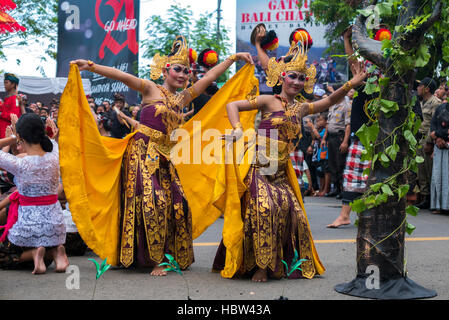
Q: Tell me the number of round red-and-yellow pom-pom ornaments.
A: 5